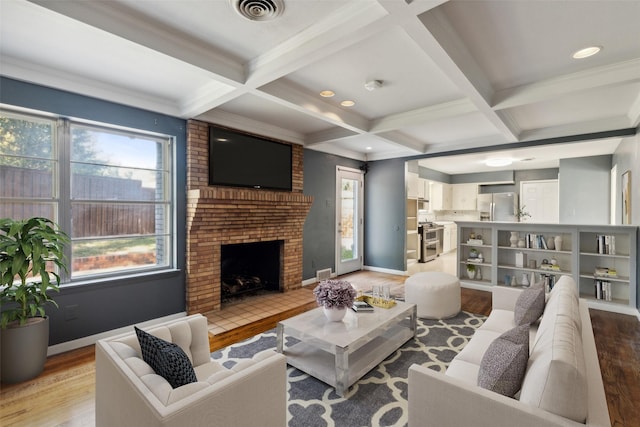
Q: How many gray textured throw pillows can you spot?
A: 2